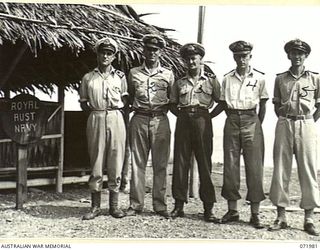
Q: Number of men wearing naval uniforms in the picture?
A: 5